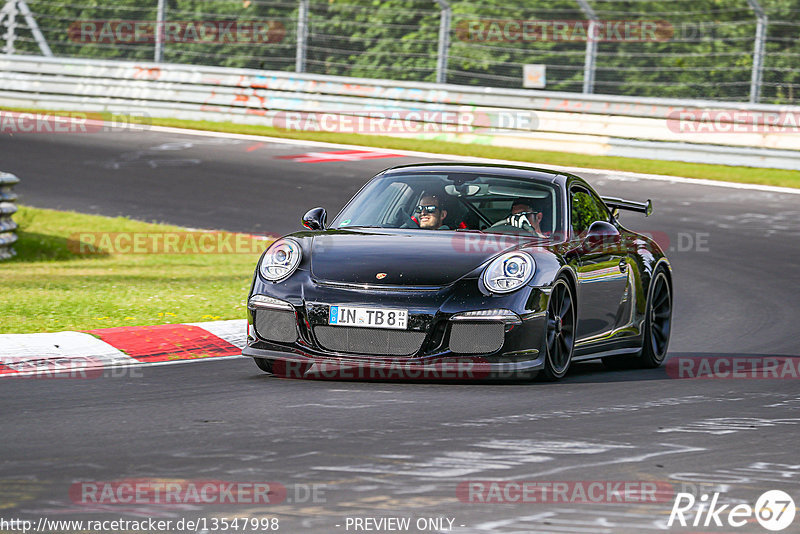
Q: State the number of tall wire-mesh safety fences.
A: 1